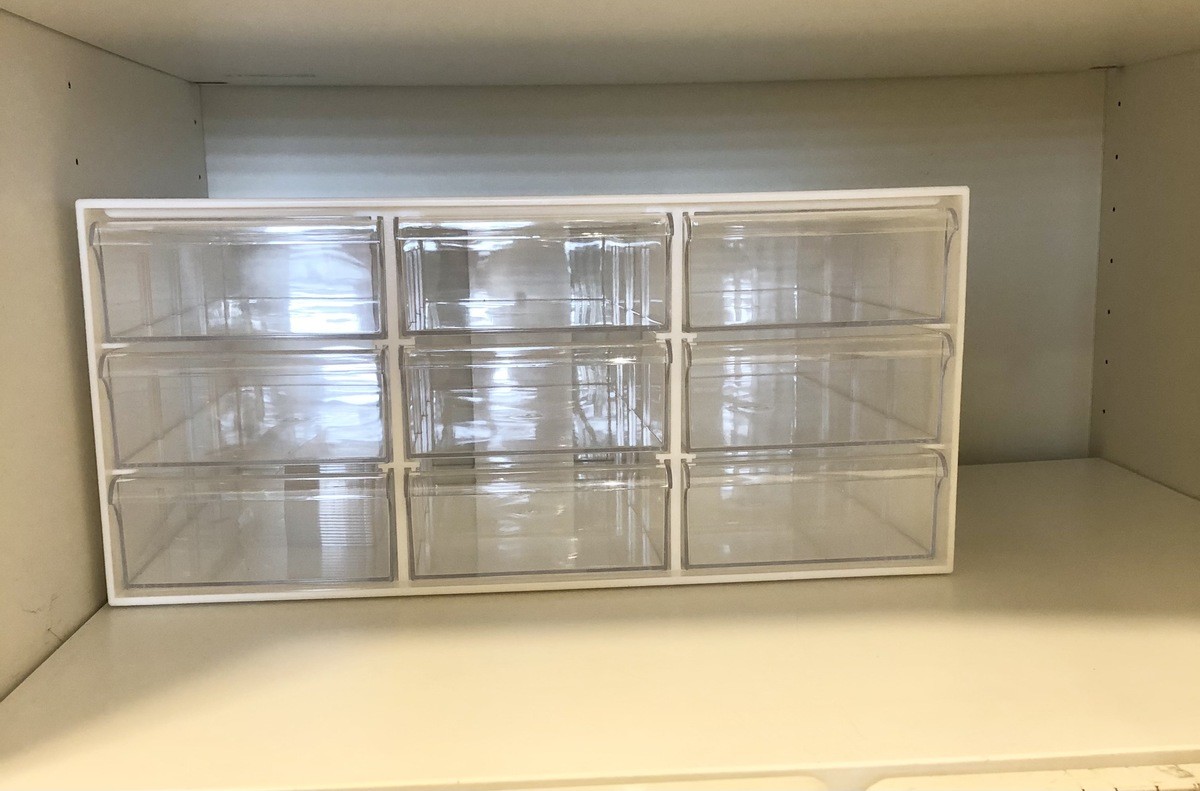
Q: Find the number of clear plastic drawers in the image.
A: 9